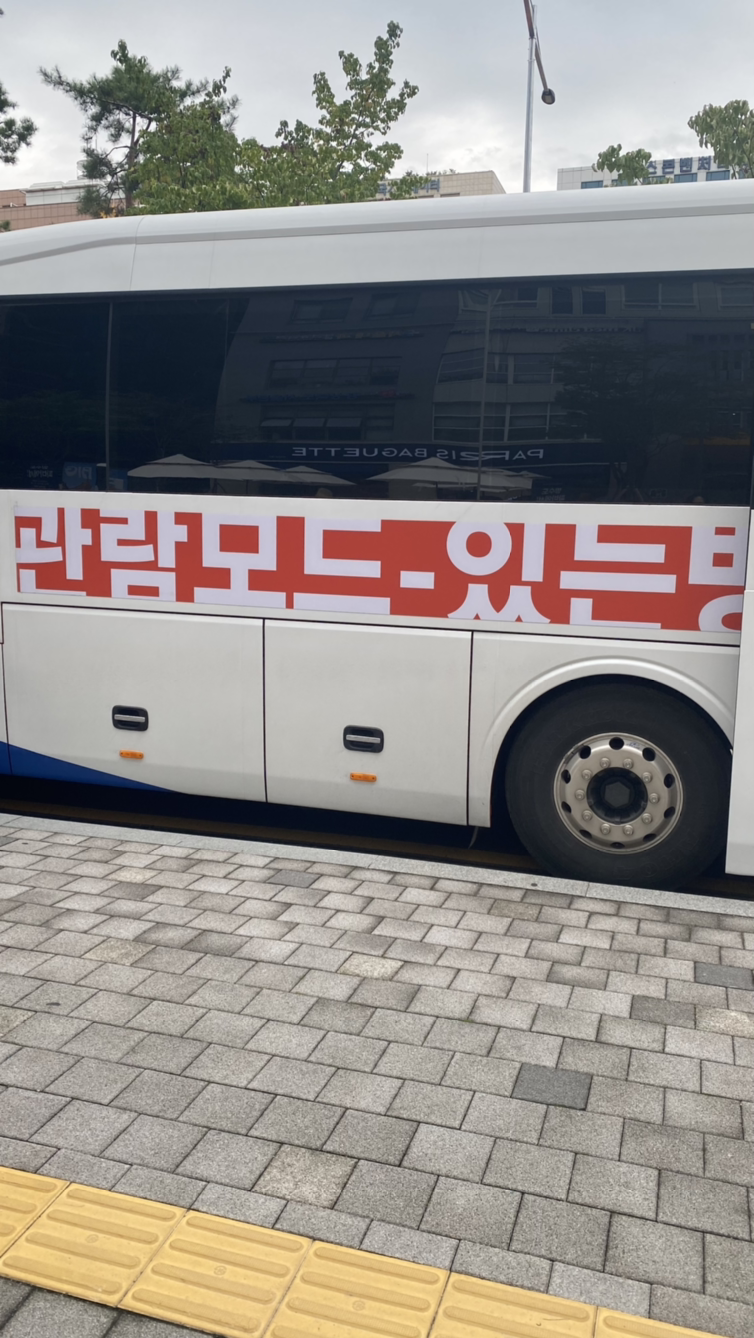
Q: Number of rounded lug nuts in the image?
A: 10